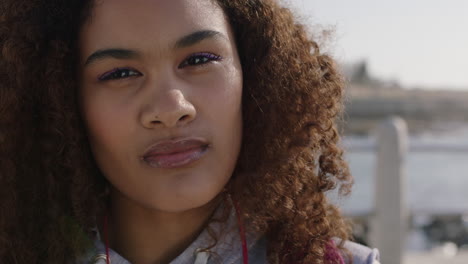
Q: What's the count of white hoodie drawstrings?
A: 2